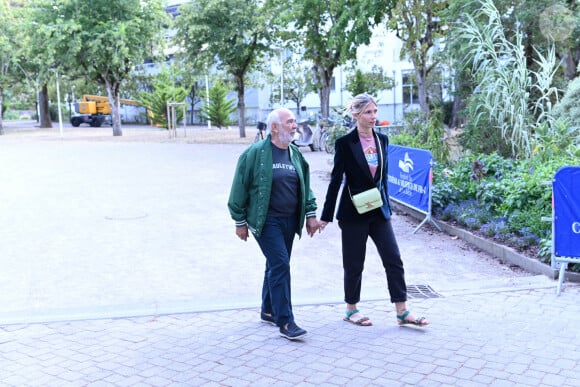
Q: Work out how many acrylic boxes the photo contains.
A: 0